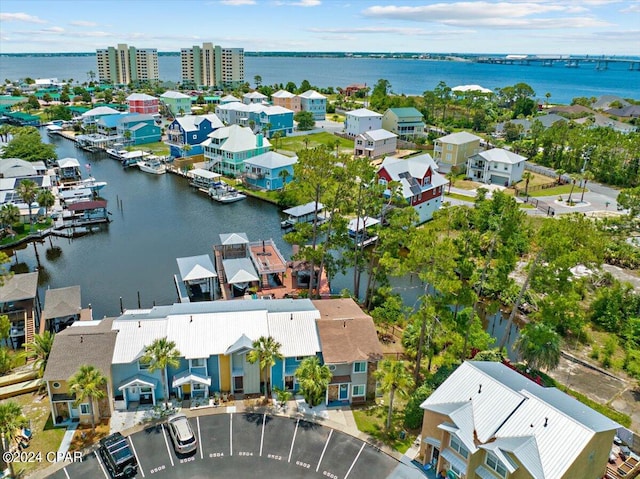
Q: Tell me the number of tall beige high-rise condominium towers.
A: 2